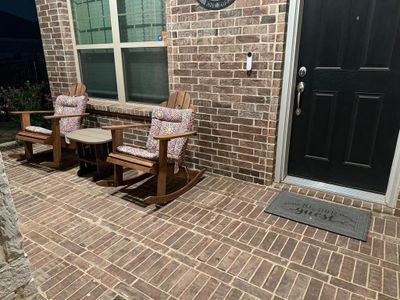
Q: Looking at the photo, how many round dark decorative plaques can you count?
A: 1